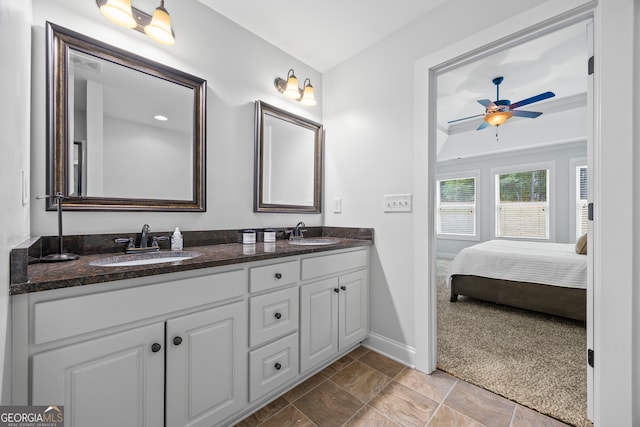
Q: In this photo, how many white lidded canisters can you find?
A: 2